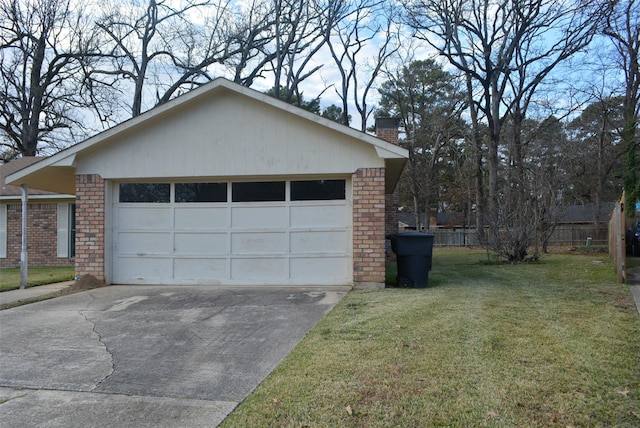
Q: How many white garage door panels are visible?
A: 12